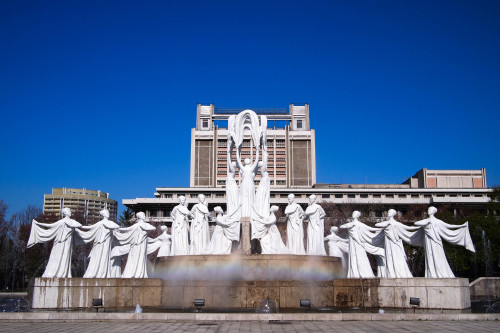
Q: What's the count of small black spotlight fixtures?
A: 4